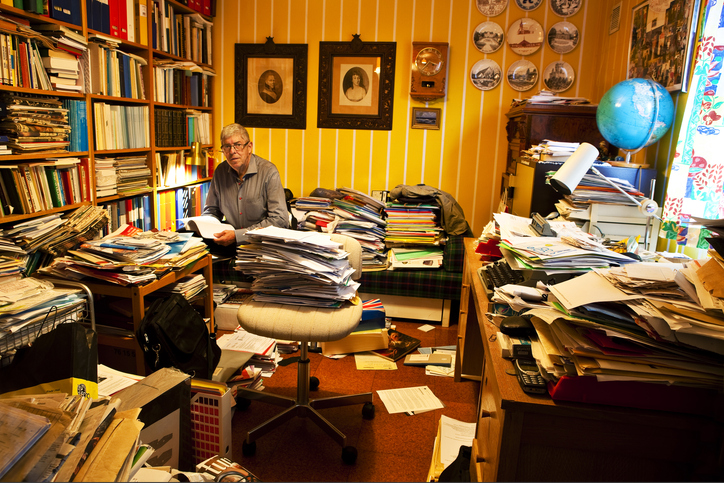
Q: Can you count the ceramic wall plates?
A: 9